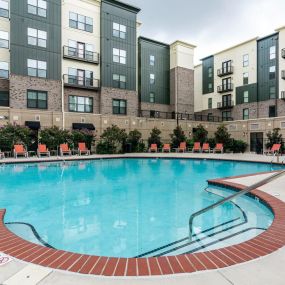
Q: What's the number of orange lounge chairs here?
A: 11